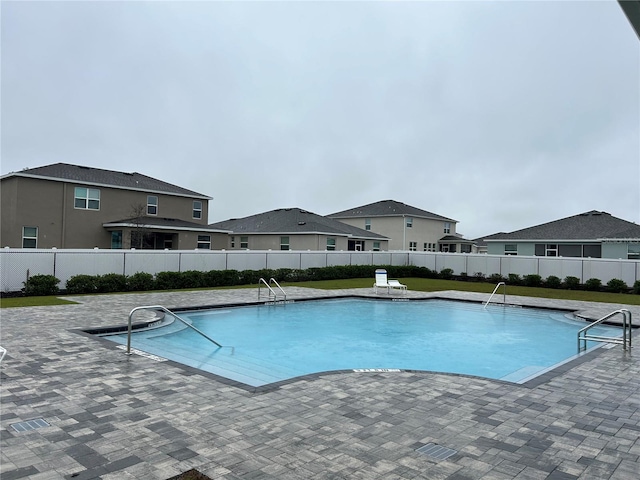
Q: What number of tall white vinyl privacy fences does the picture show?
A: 1